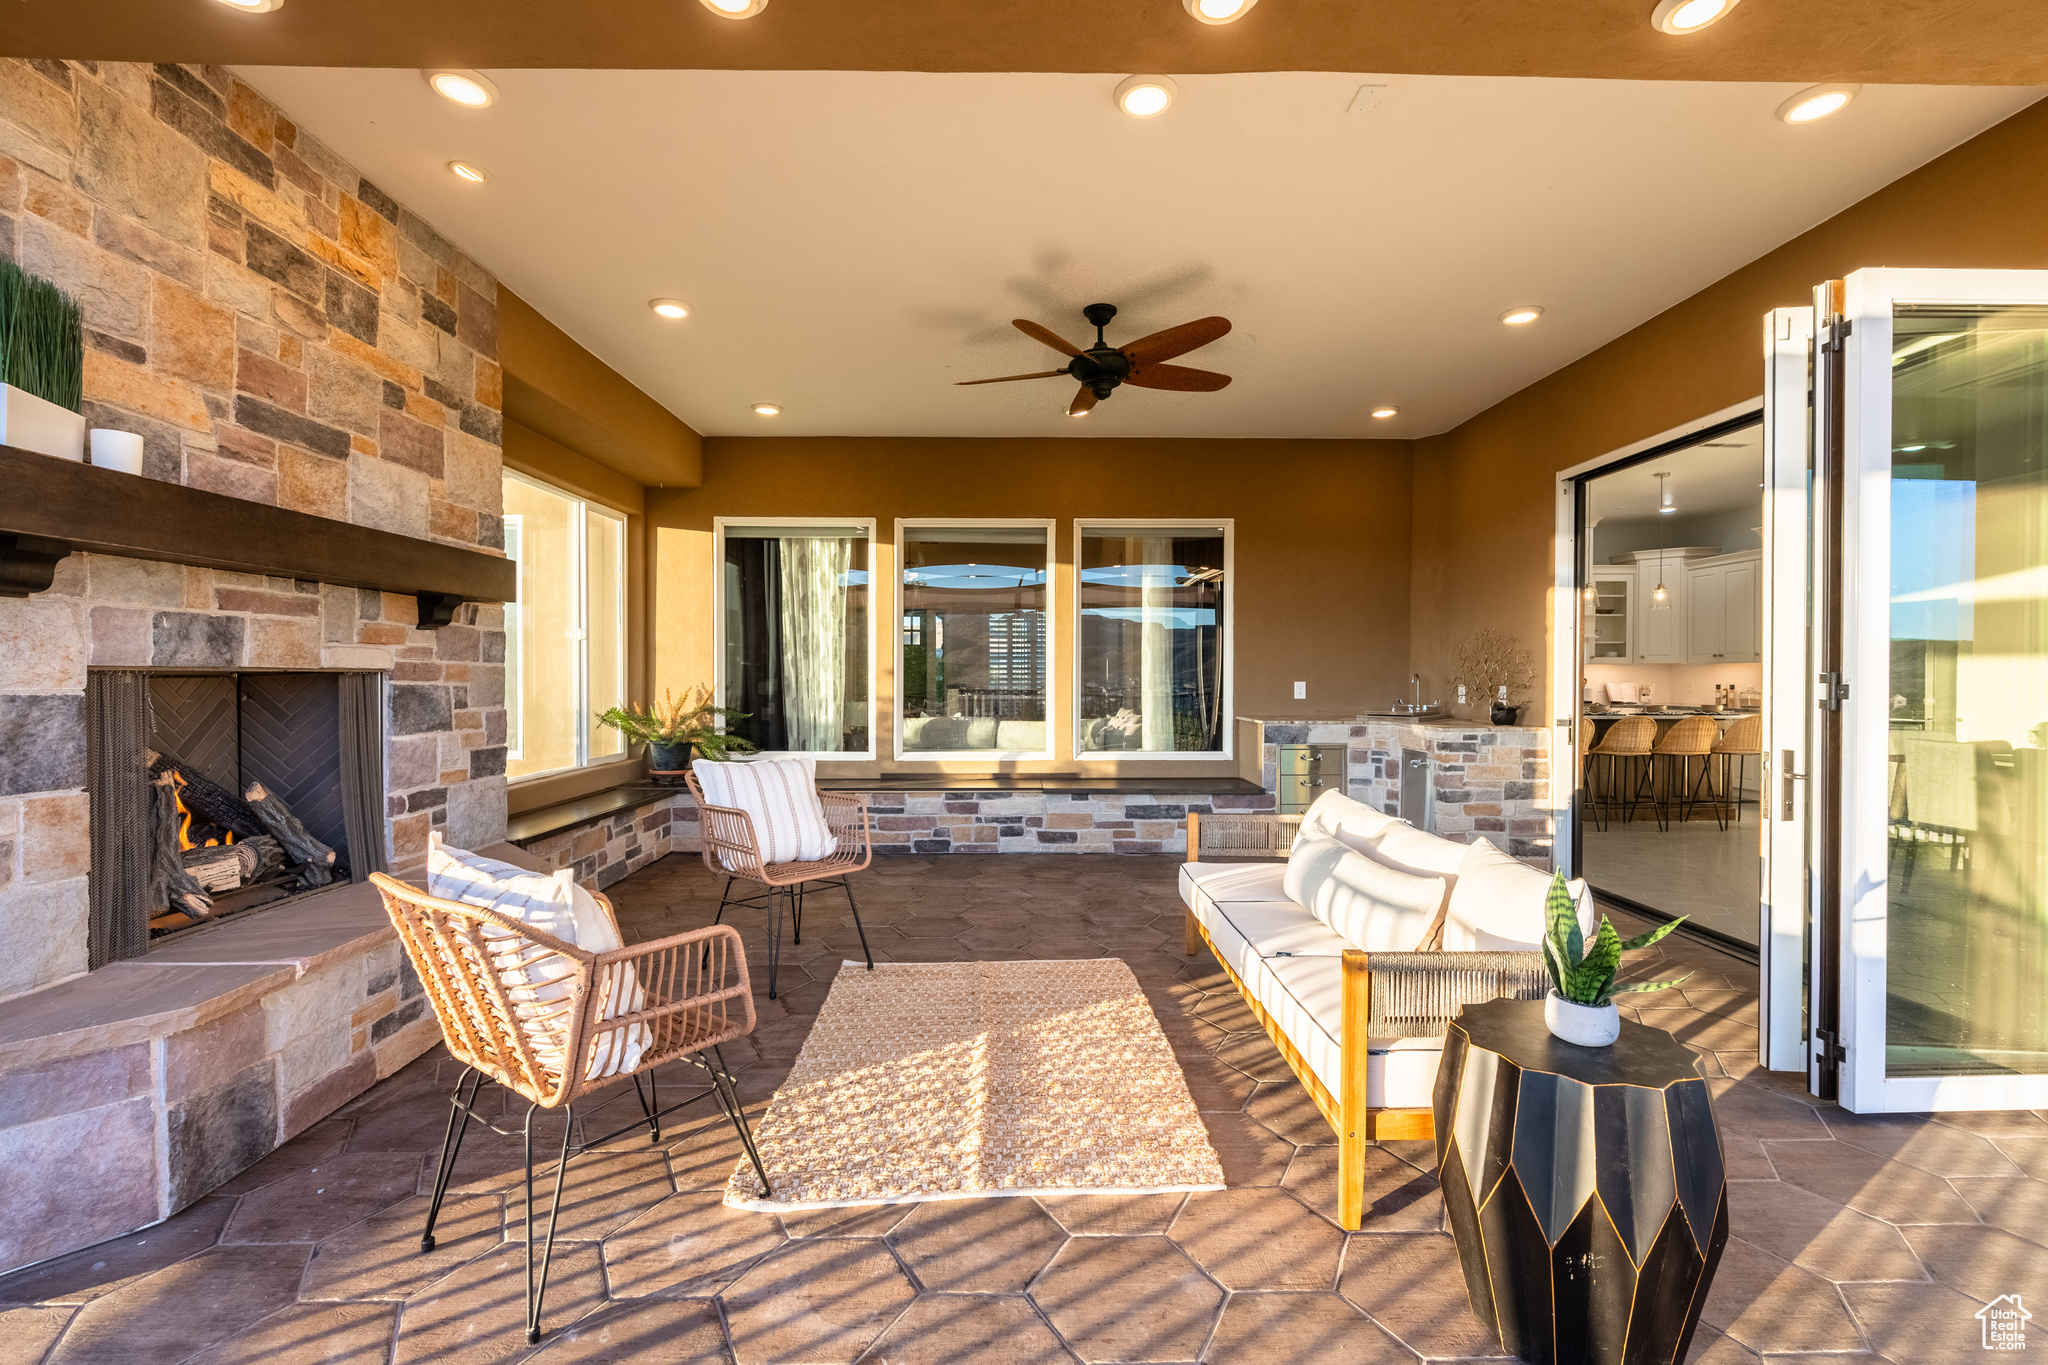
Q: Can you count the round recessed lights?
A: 13